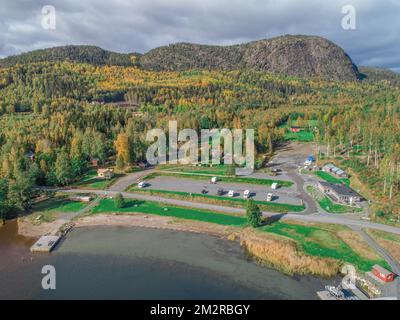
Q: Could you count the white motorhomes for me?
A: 6